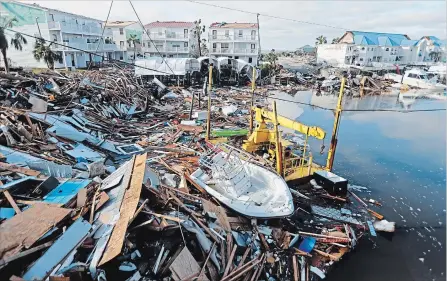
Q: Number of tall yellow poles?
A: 4